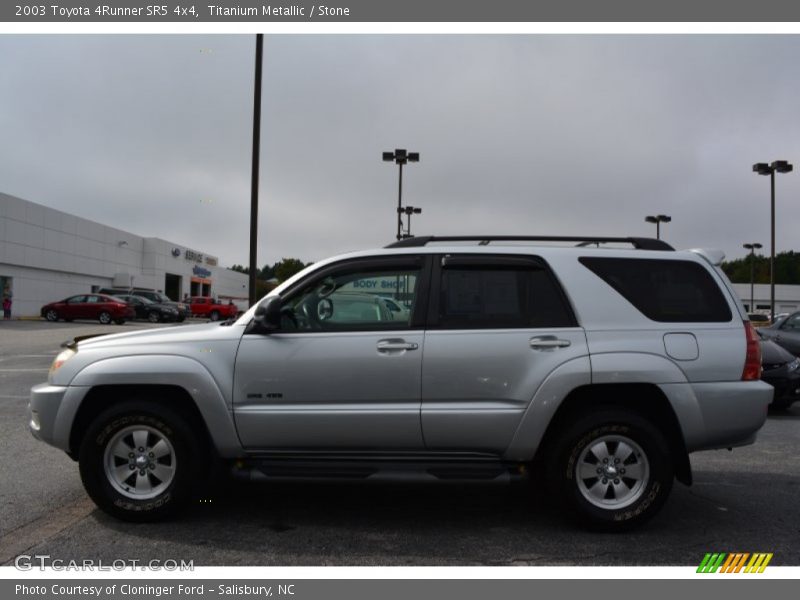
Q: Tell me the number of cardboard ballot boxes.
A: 0